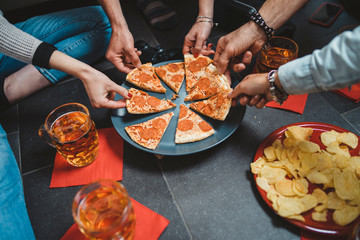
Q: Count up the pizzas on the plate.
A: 8